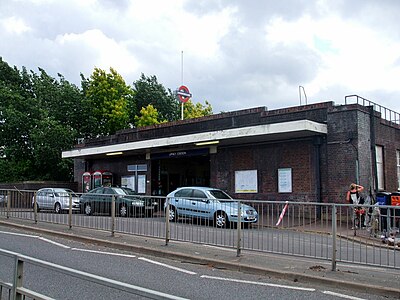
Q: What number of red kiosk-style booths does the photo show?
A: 2